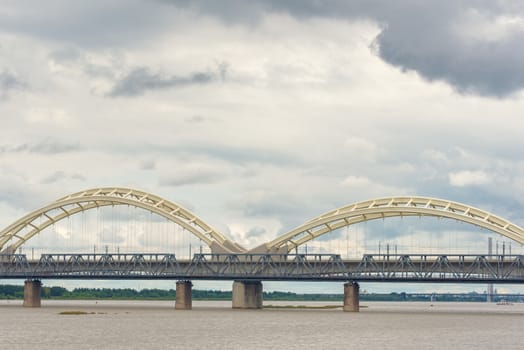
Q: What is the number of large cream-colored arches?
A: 2